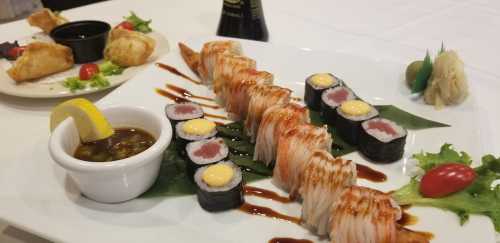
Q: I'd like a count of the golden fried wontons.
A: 3